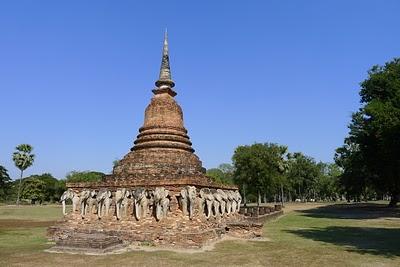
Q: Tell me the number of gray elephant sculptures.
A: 13